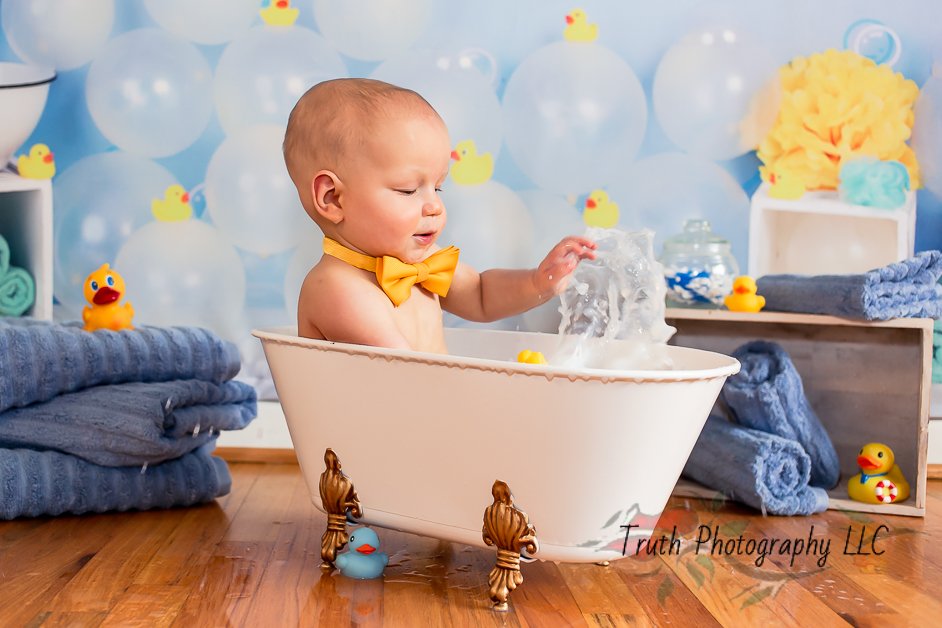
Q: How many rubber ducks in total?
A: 12